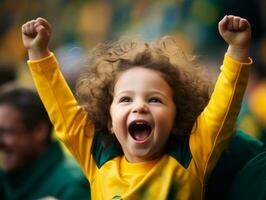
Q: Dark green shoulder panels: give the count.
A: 2